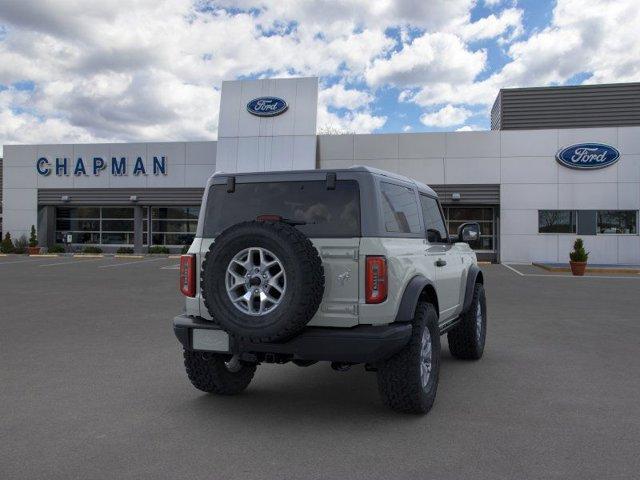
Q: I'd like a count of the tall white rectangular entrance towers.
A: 1